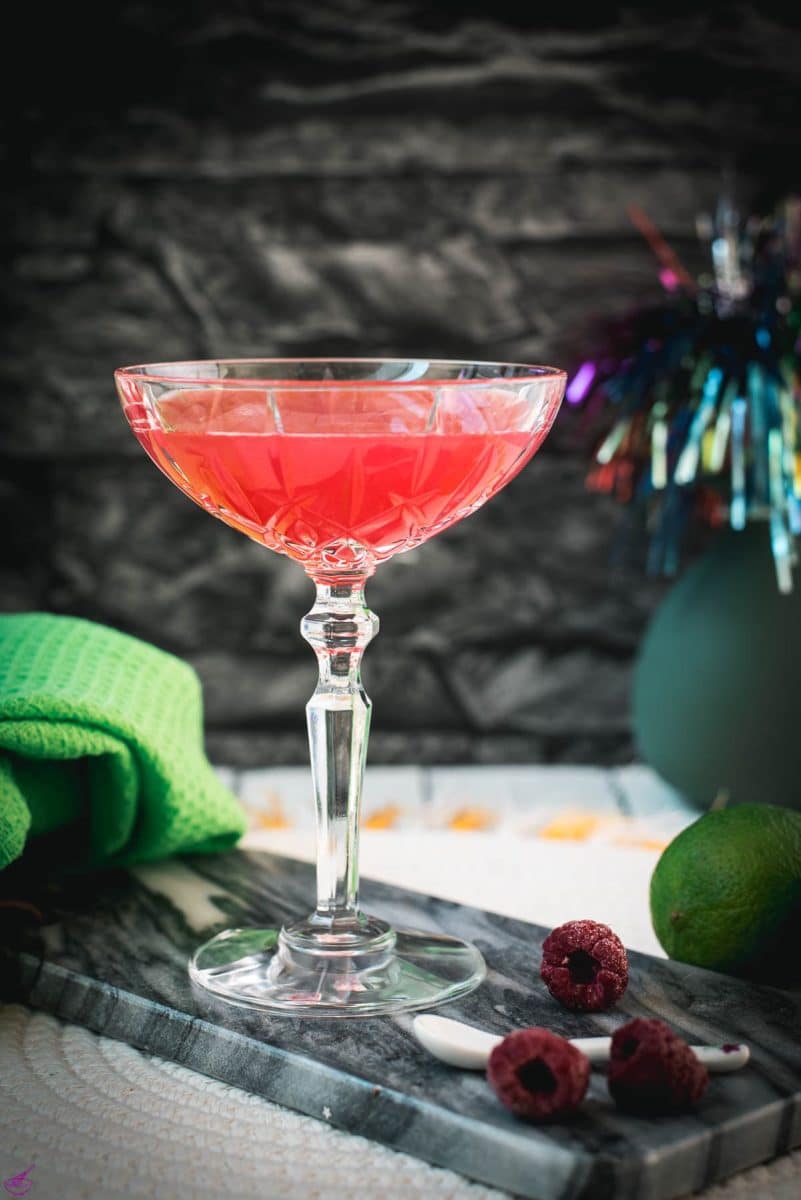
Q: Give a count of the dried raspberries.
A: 3